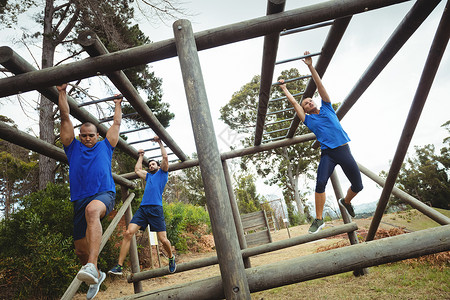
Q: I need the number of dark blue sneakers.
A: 2